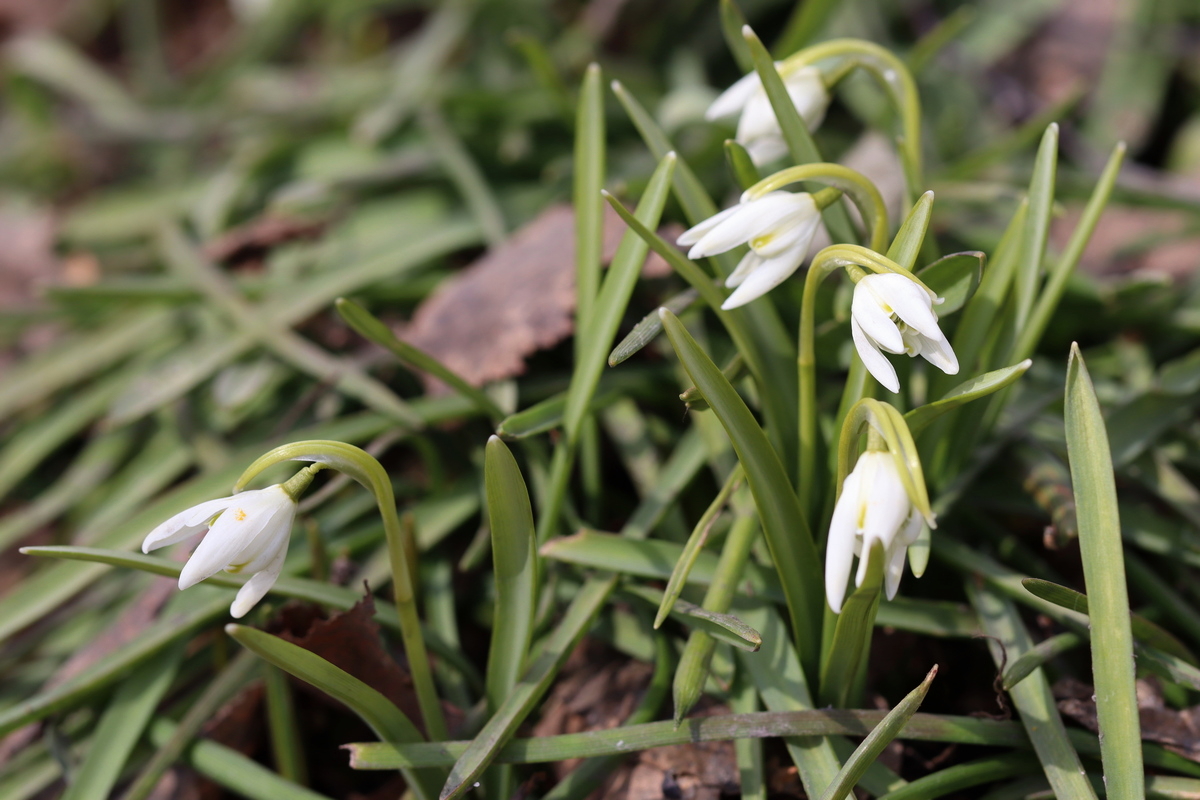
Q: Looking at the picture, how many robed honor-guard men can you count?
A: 0